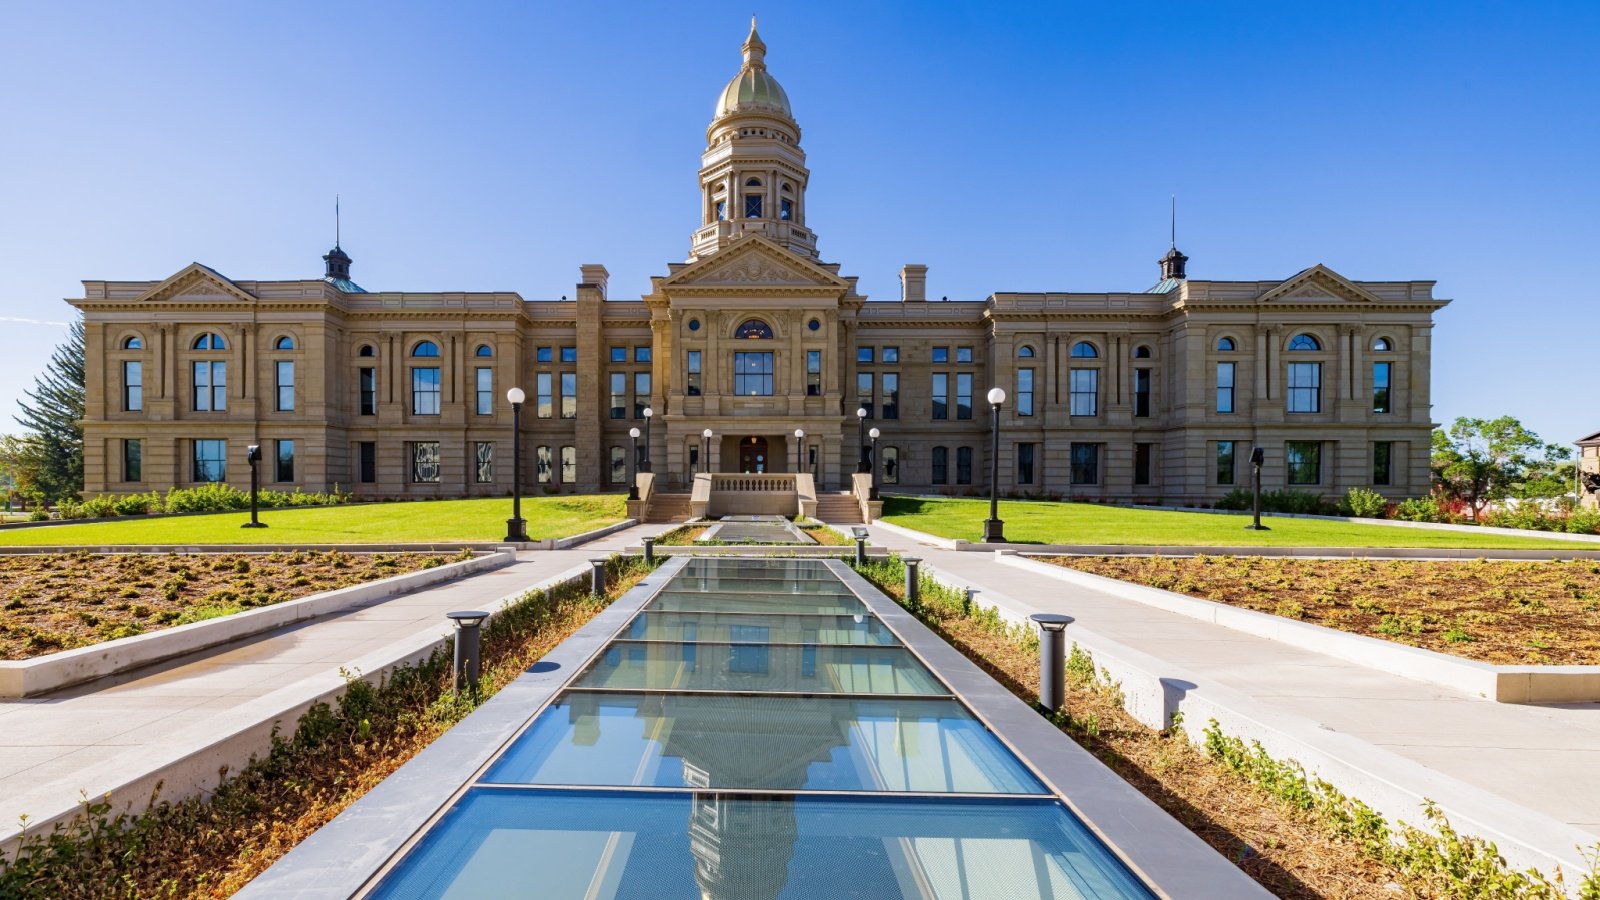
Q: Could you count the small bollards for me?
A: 6